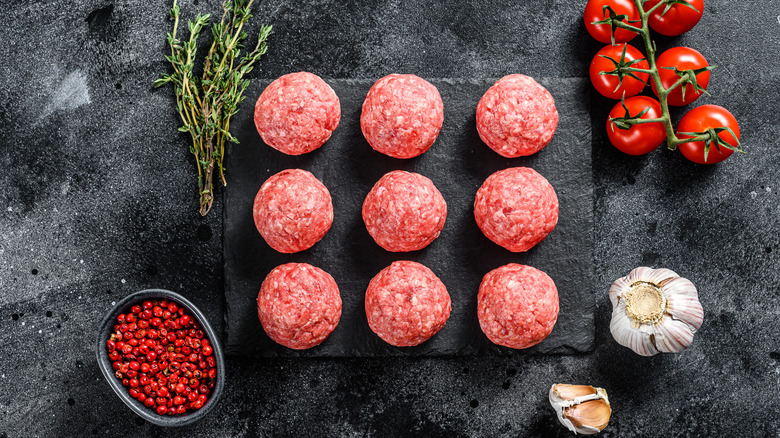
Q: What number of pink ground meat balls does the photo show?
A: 9